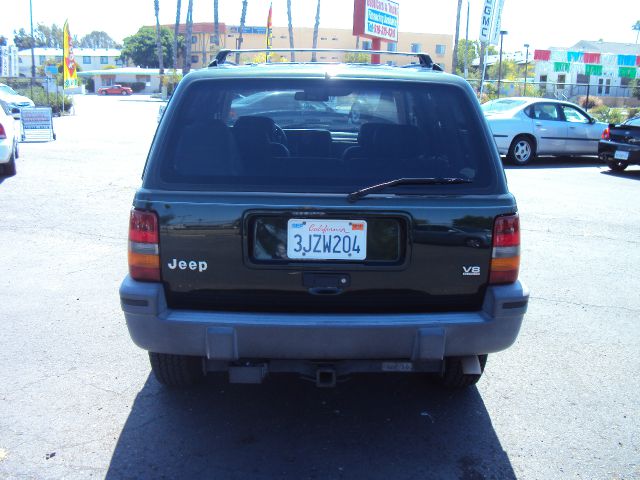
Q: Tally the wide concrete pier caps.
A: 0